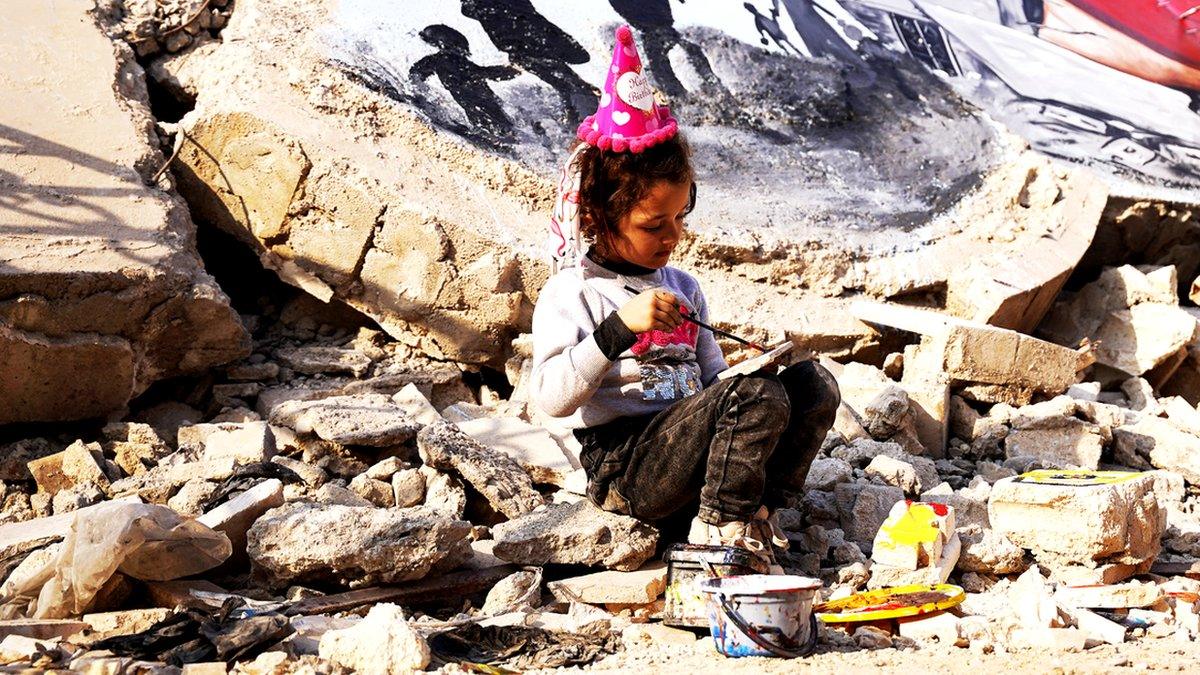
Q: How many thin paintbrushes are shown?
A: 1